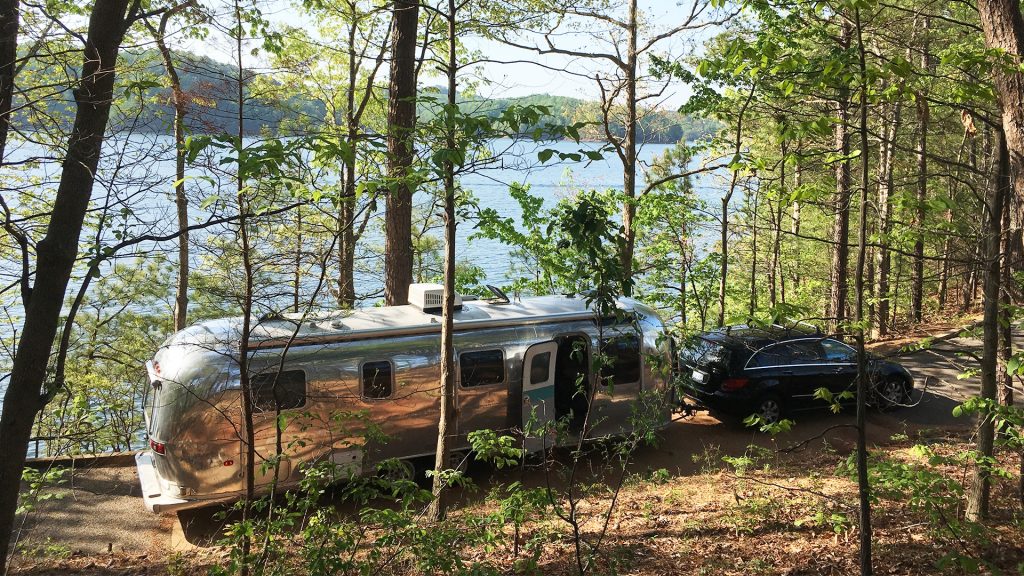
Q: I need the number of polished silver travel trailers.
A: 1